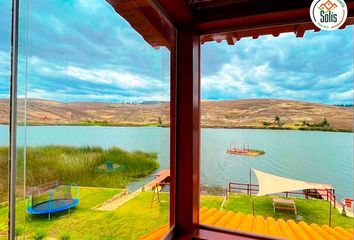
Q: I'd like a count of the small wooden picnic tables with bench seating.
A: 1